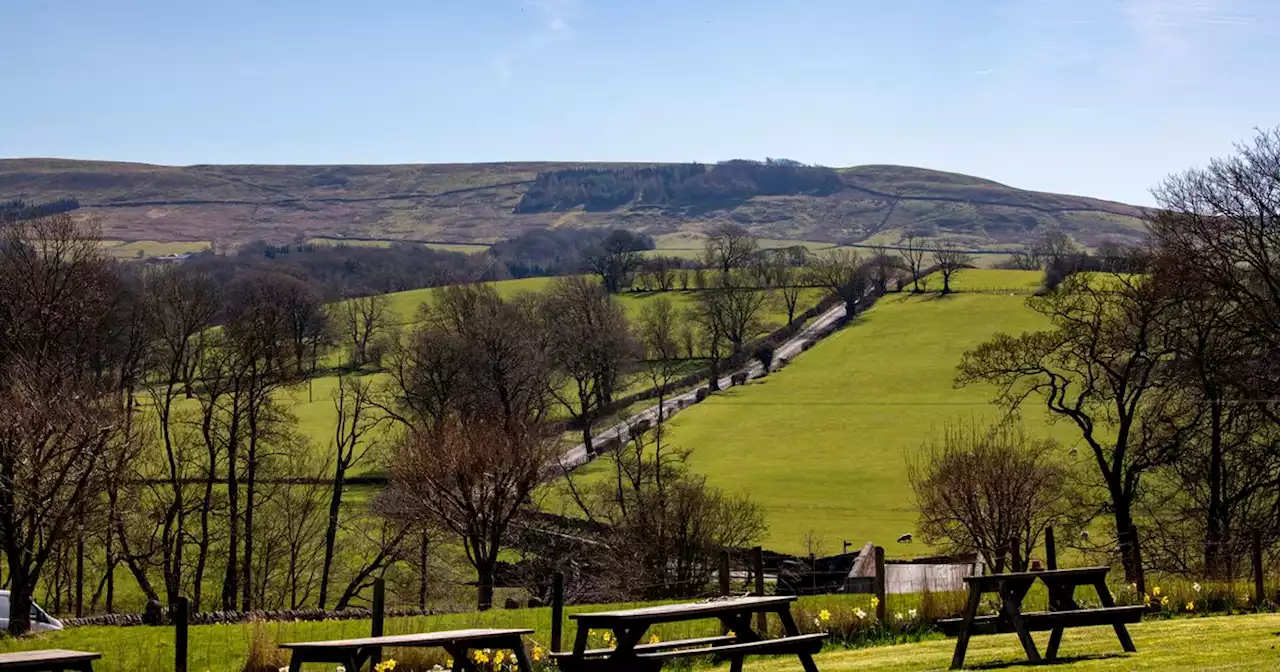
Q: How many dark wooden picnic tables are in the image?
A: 4